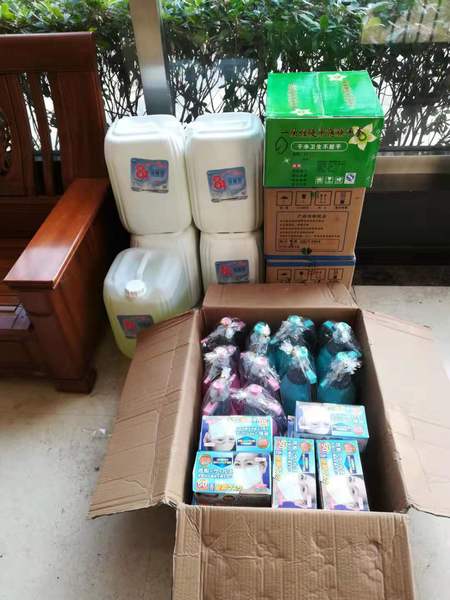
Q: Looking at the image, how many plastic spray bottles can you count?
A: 10